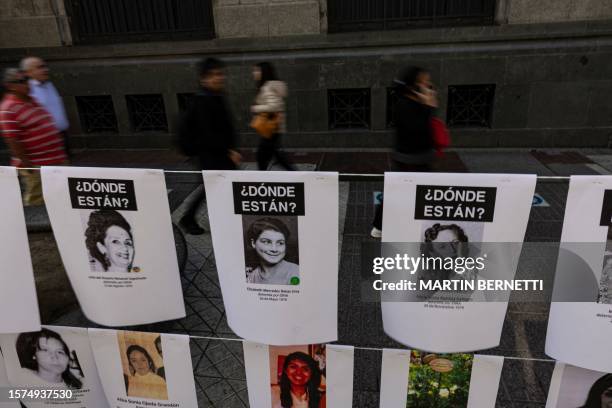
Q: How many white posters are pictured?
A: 10